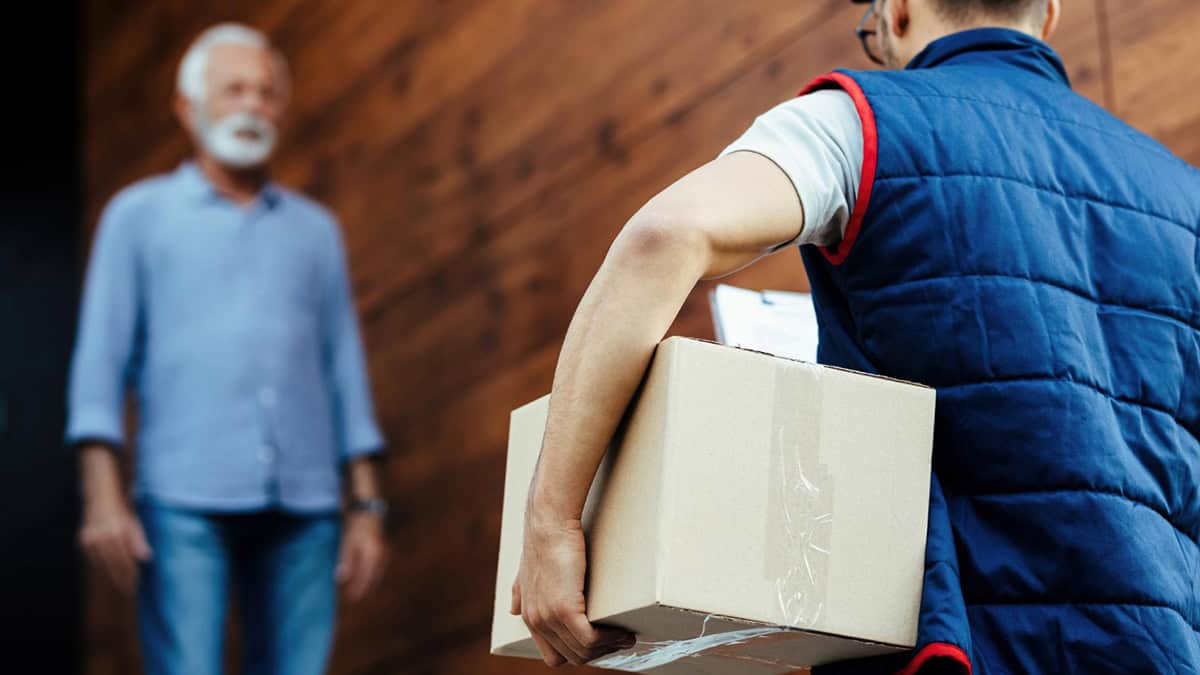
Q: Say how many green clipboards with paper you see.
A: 0